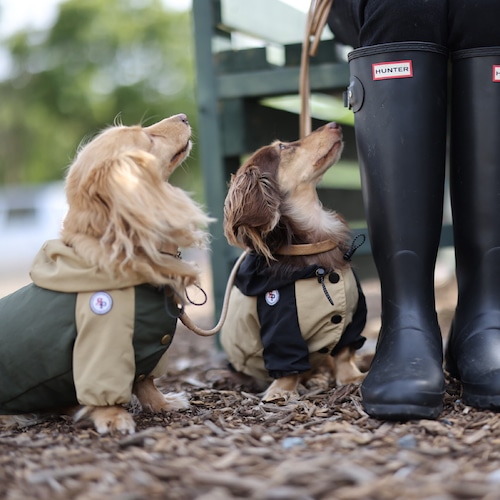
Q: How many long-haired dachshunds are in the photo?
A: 2